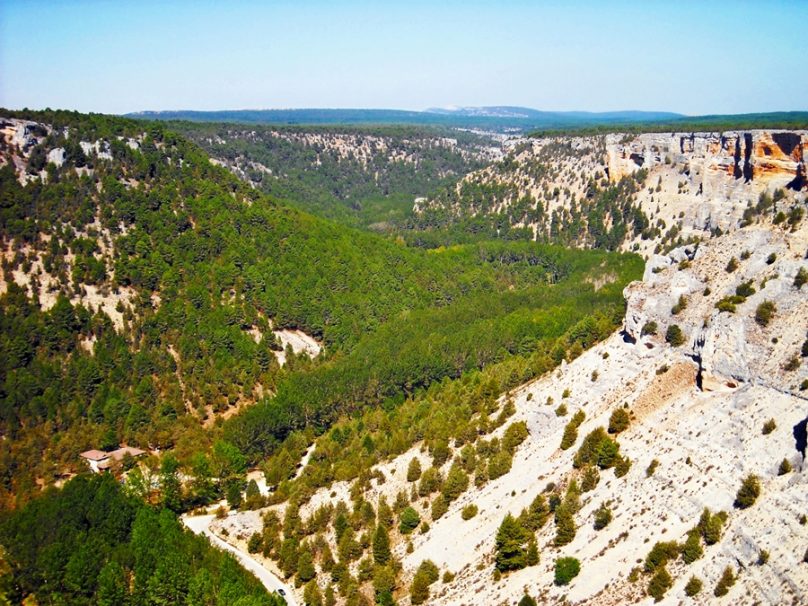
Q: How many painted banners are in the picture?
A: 0